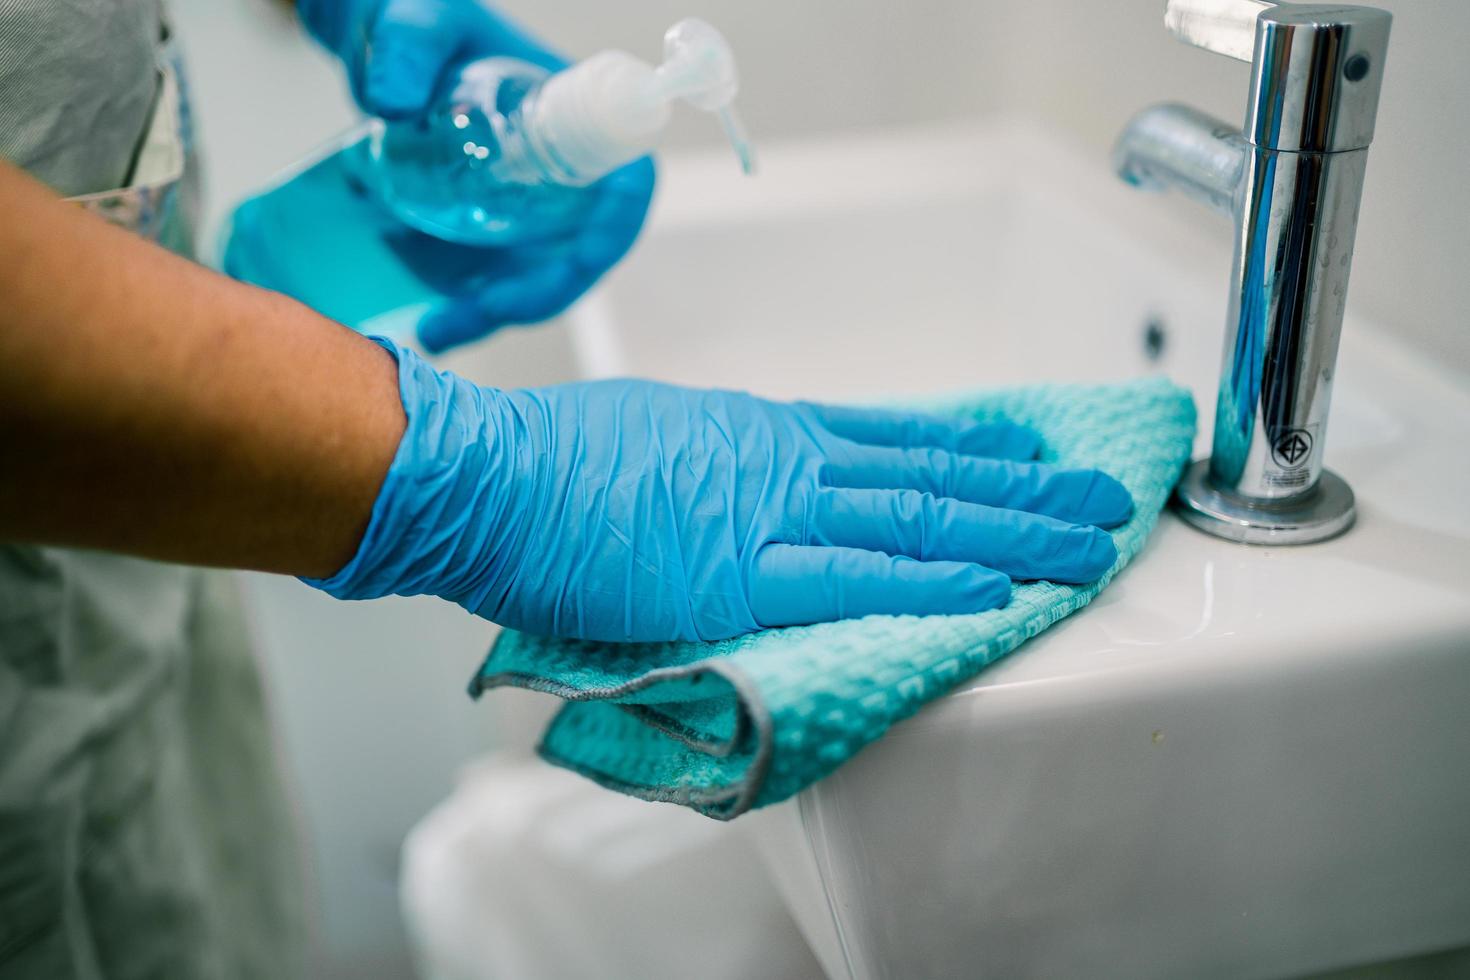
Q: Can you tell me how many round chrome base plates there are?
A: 1